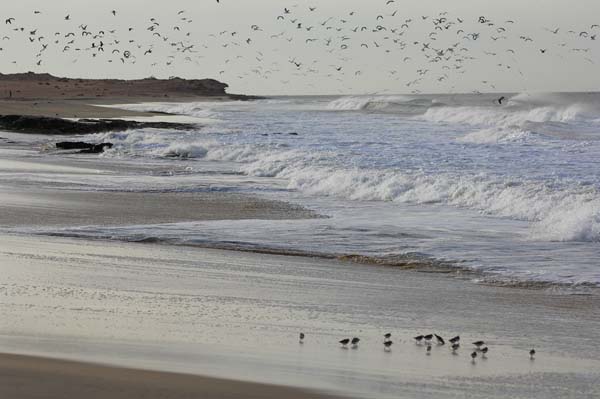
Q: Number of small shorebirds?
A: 15